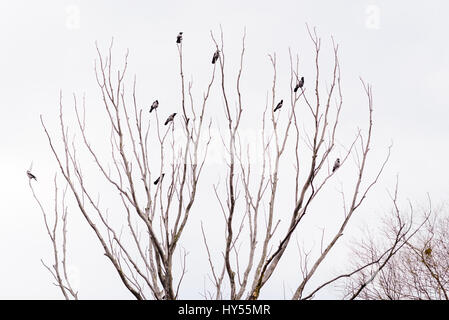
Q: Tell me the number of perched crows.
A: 9